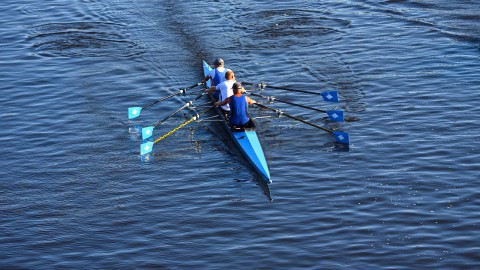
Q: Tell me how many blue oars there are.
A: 6